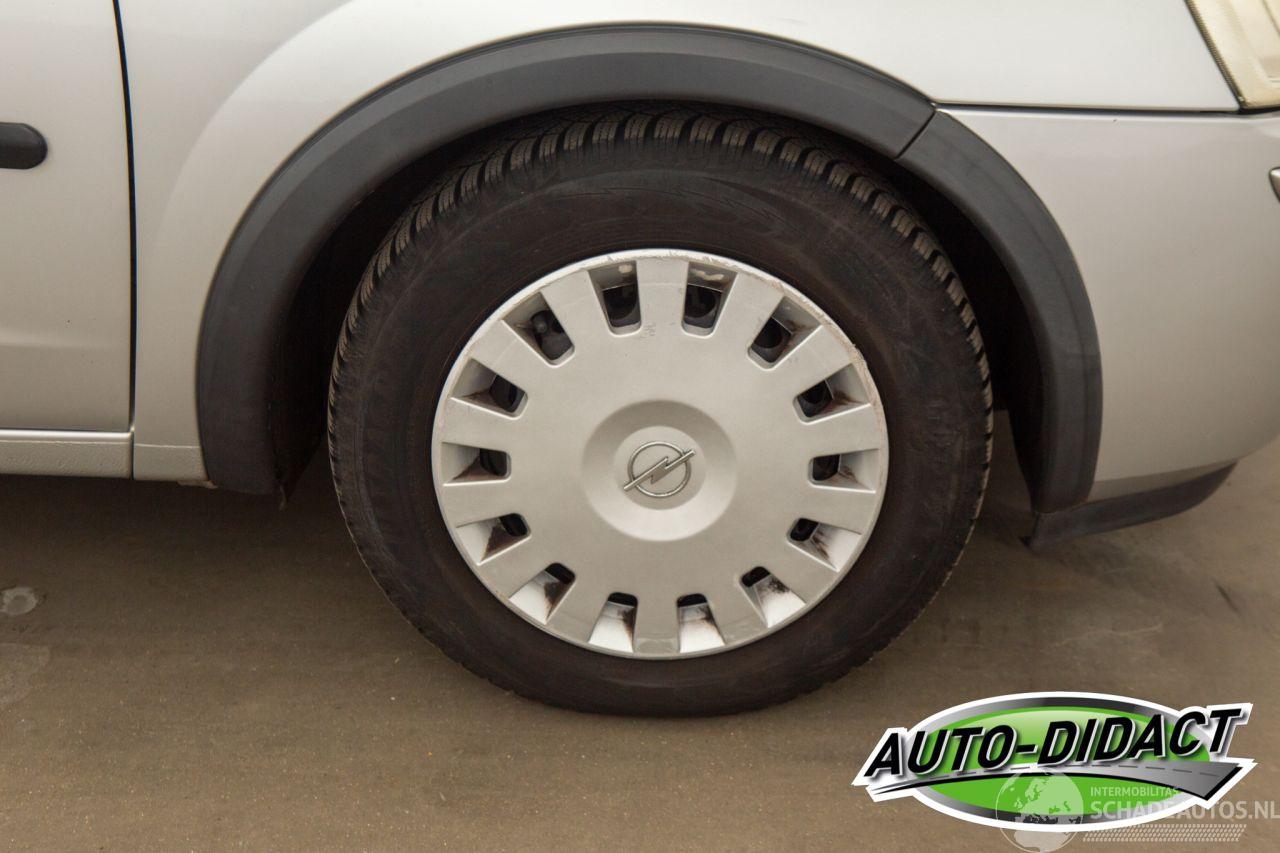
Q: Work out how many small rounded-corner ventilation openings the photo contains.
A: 14